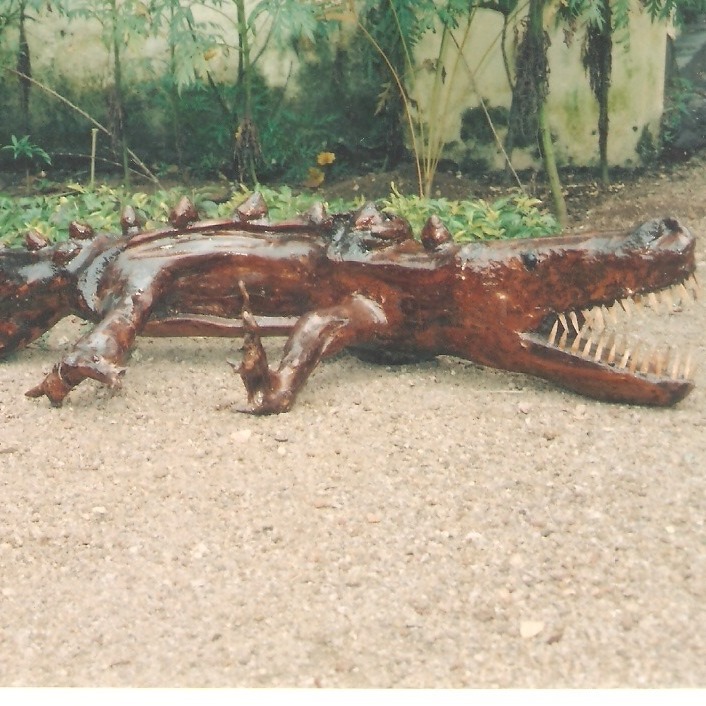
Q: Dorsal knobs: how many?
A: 8